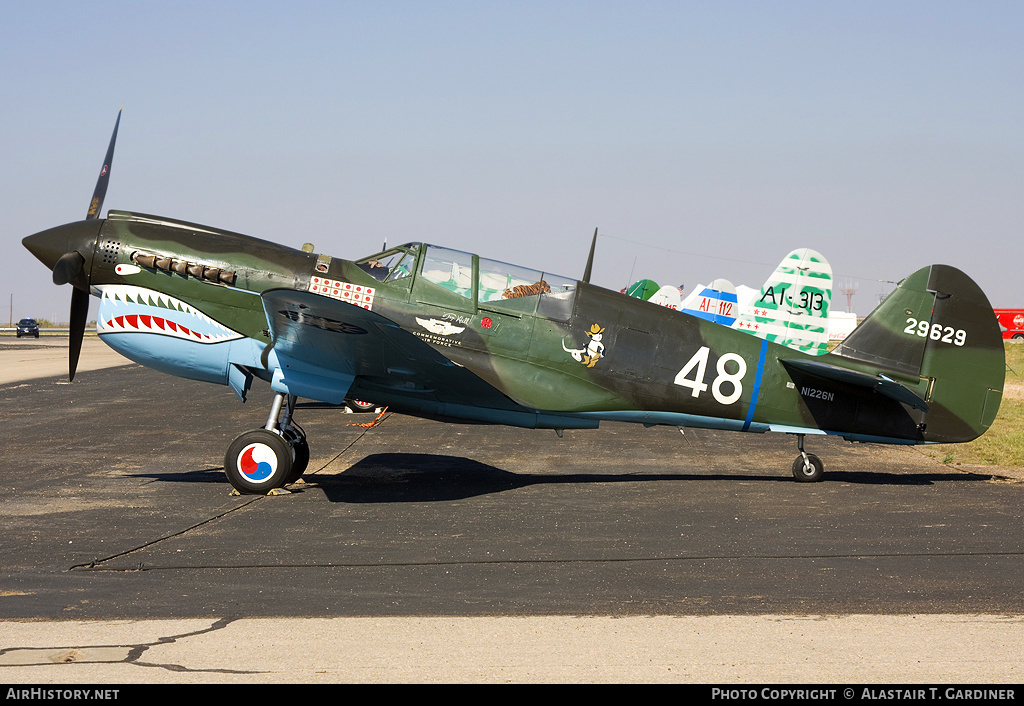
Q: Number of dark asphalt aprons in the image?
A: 1